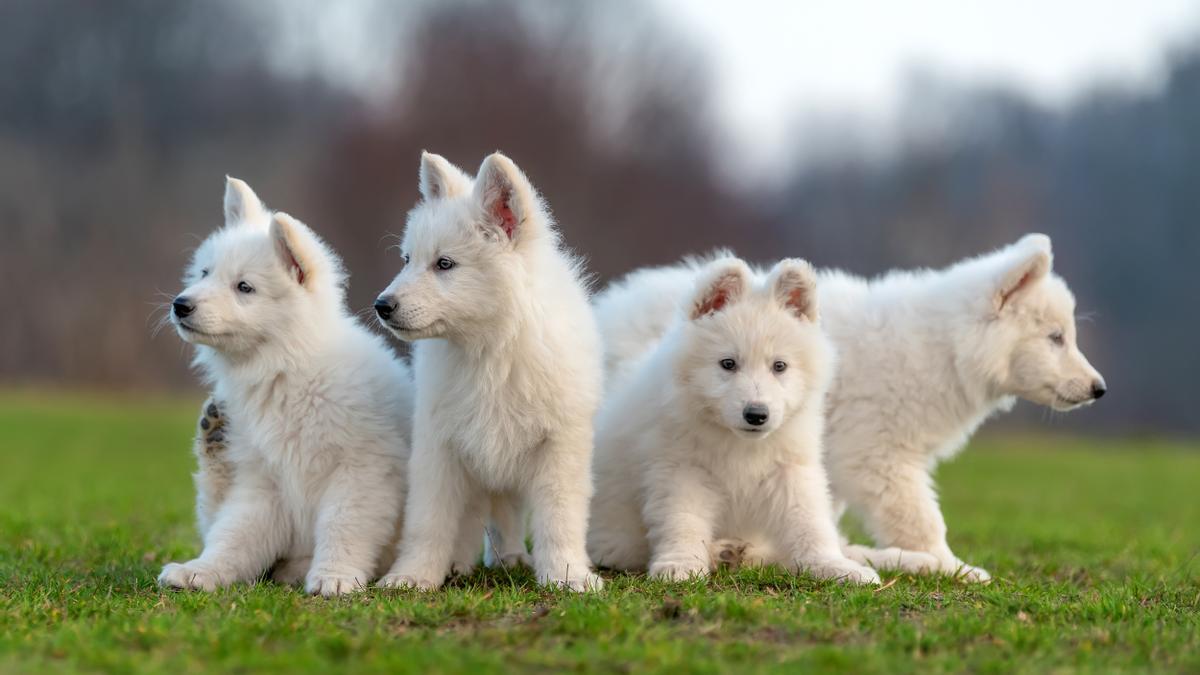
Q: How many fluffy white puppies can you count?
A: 4